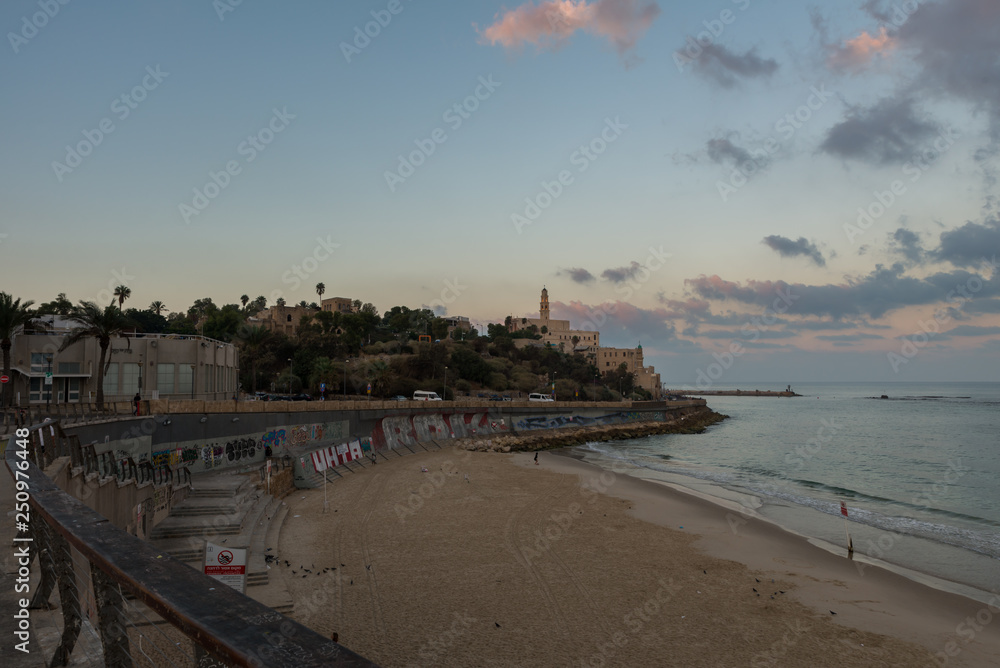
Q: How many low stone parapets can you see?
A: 1